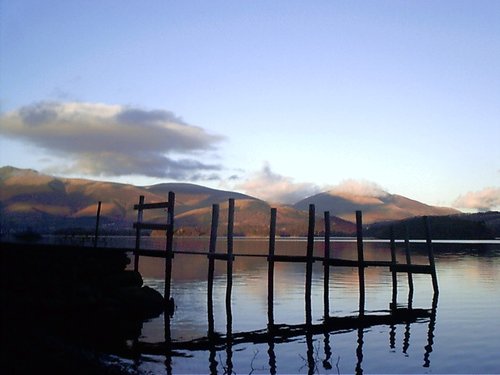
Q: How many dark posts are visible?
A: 12